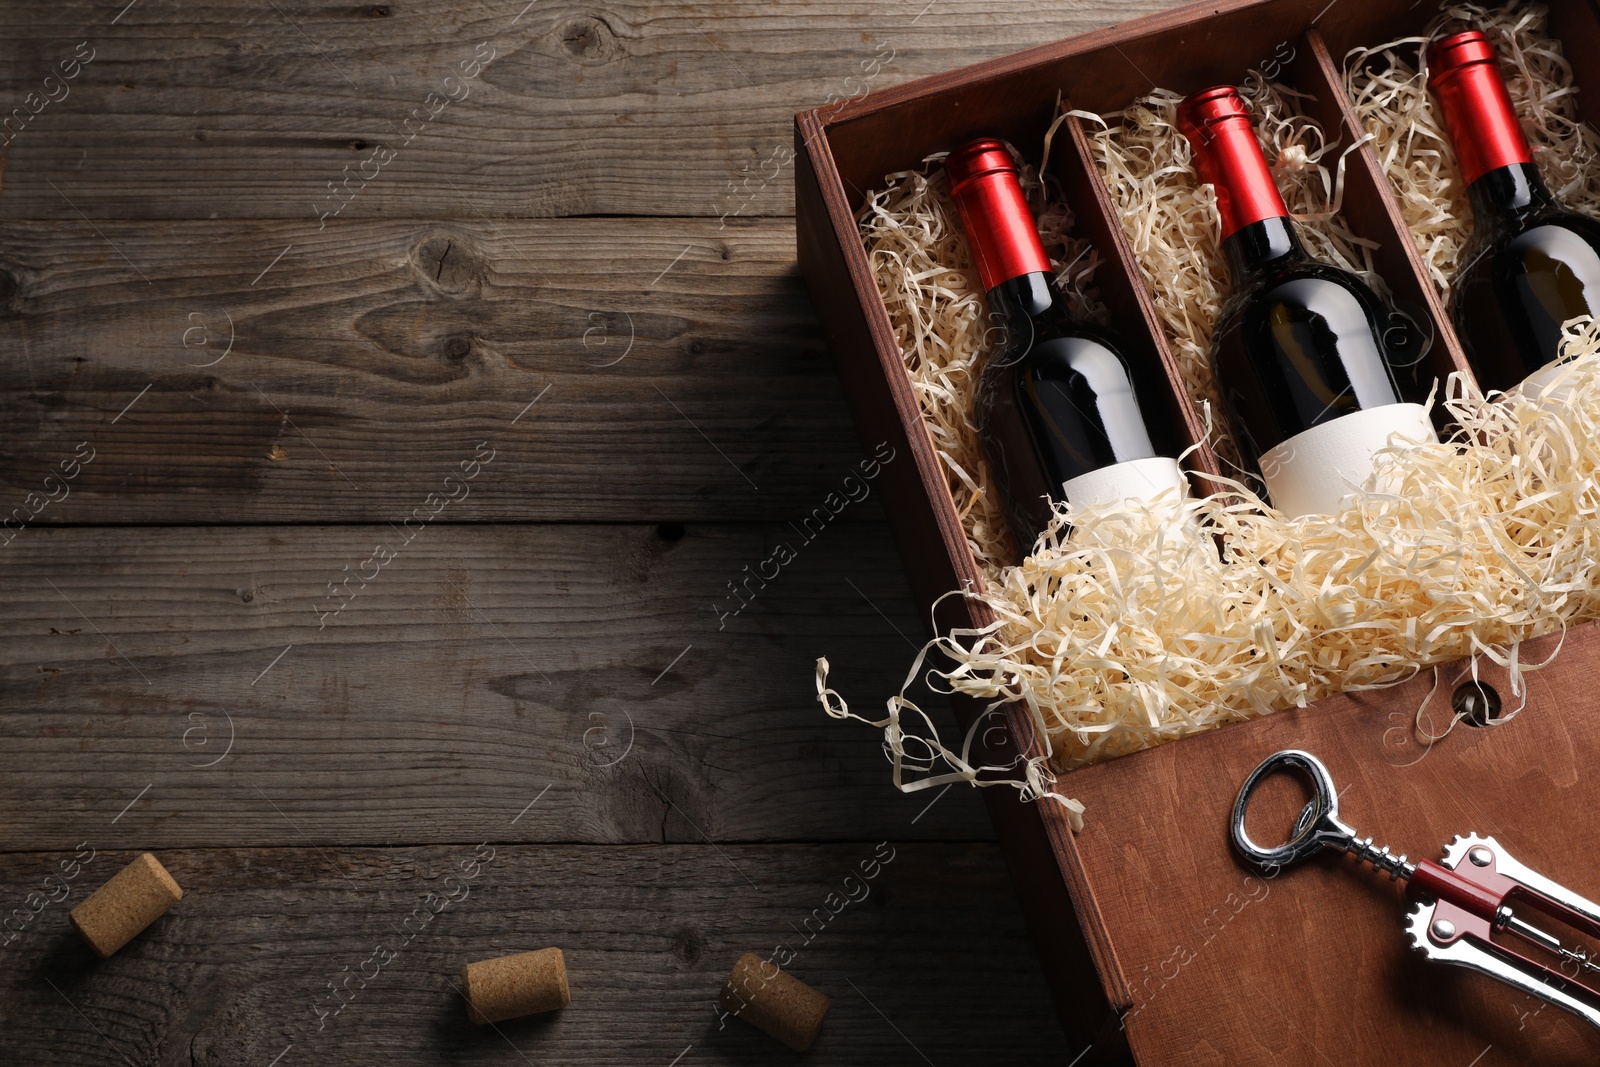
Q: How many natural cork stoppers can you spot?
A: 3